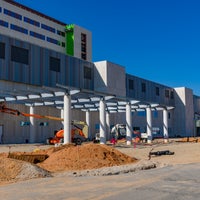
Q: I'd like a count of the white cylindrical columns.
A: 9